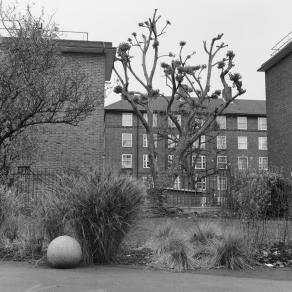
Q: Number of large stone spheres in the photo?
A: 1